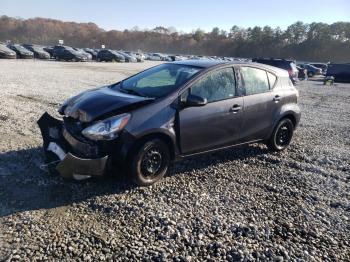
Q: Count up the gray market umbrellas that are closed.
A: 0